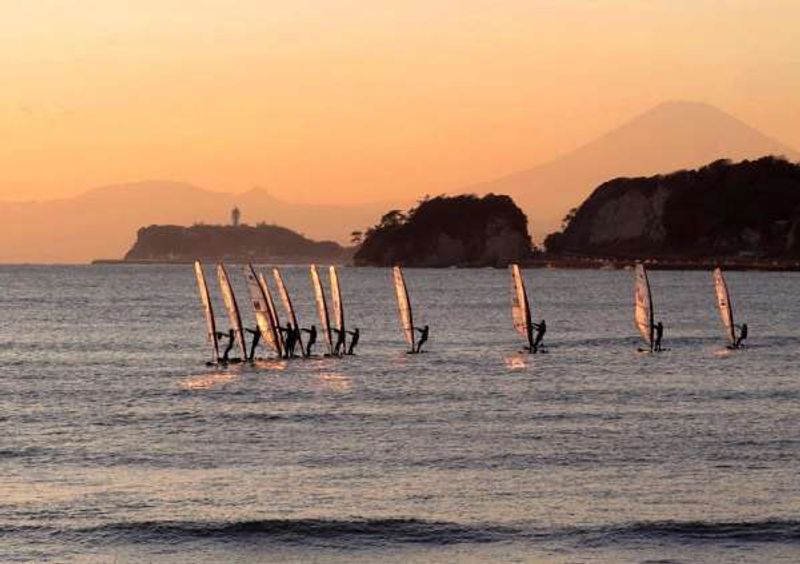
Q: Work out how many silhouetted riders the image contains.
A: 11